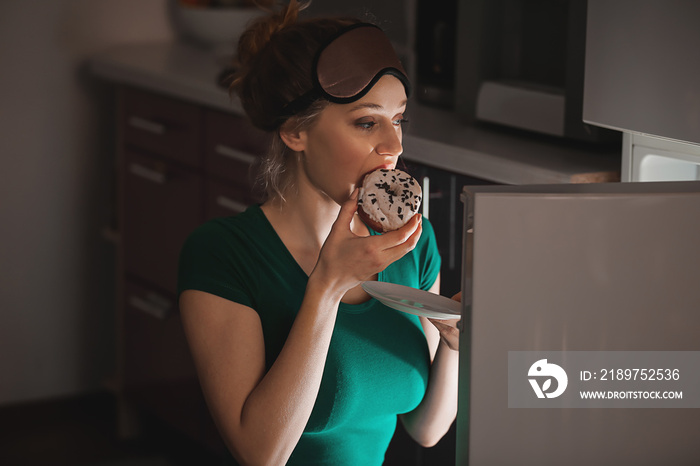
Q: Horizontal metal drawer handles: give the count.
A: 5